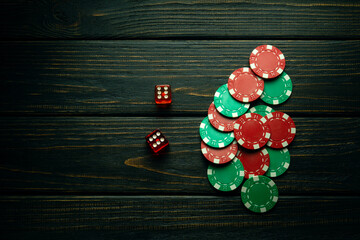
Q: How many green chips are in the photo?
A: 7